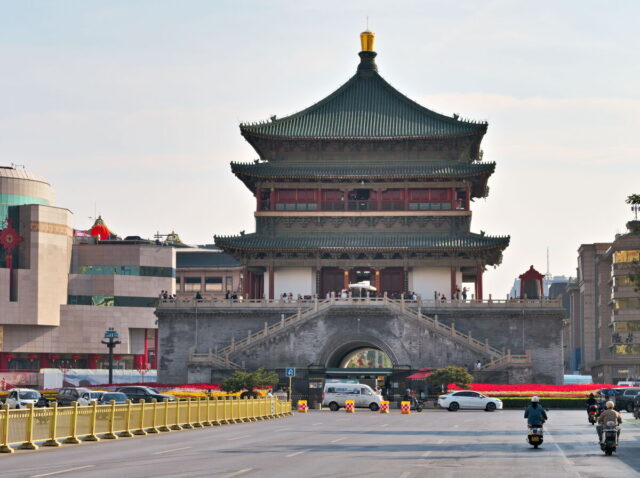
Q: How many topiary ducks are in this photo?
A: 0